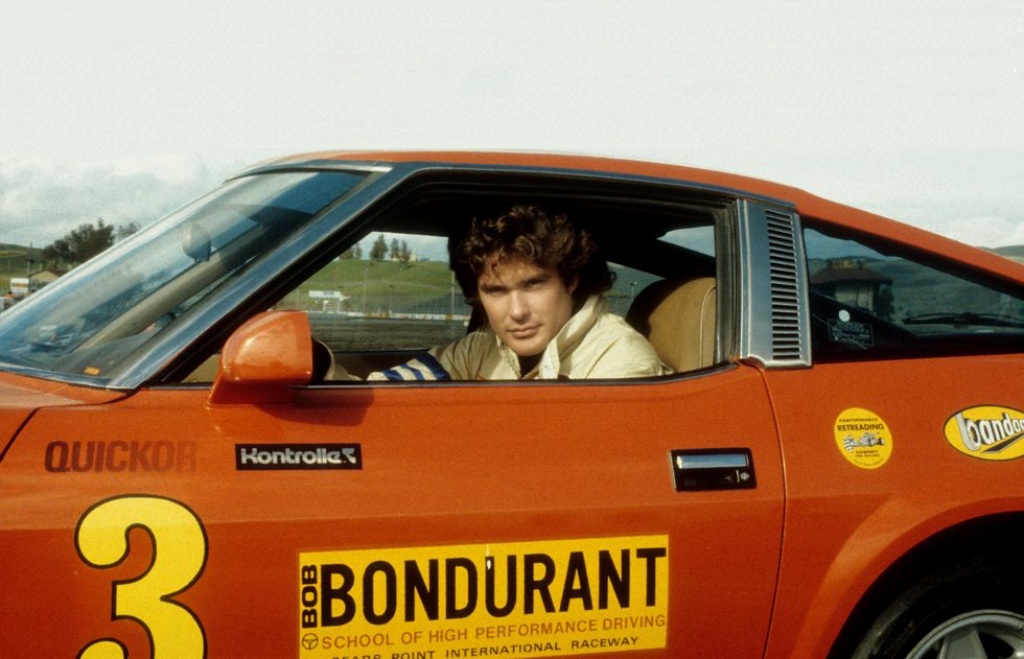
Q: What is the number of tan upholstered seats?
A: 1